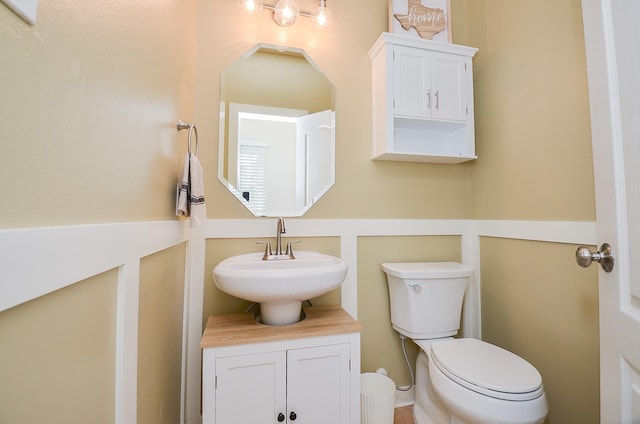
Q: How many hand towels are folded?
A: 1